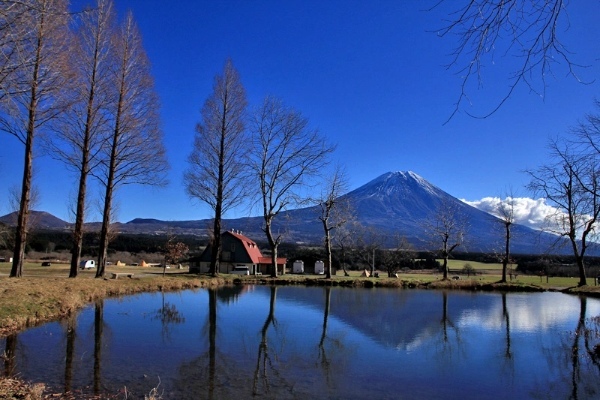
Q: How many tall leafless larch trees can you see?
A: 4